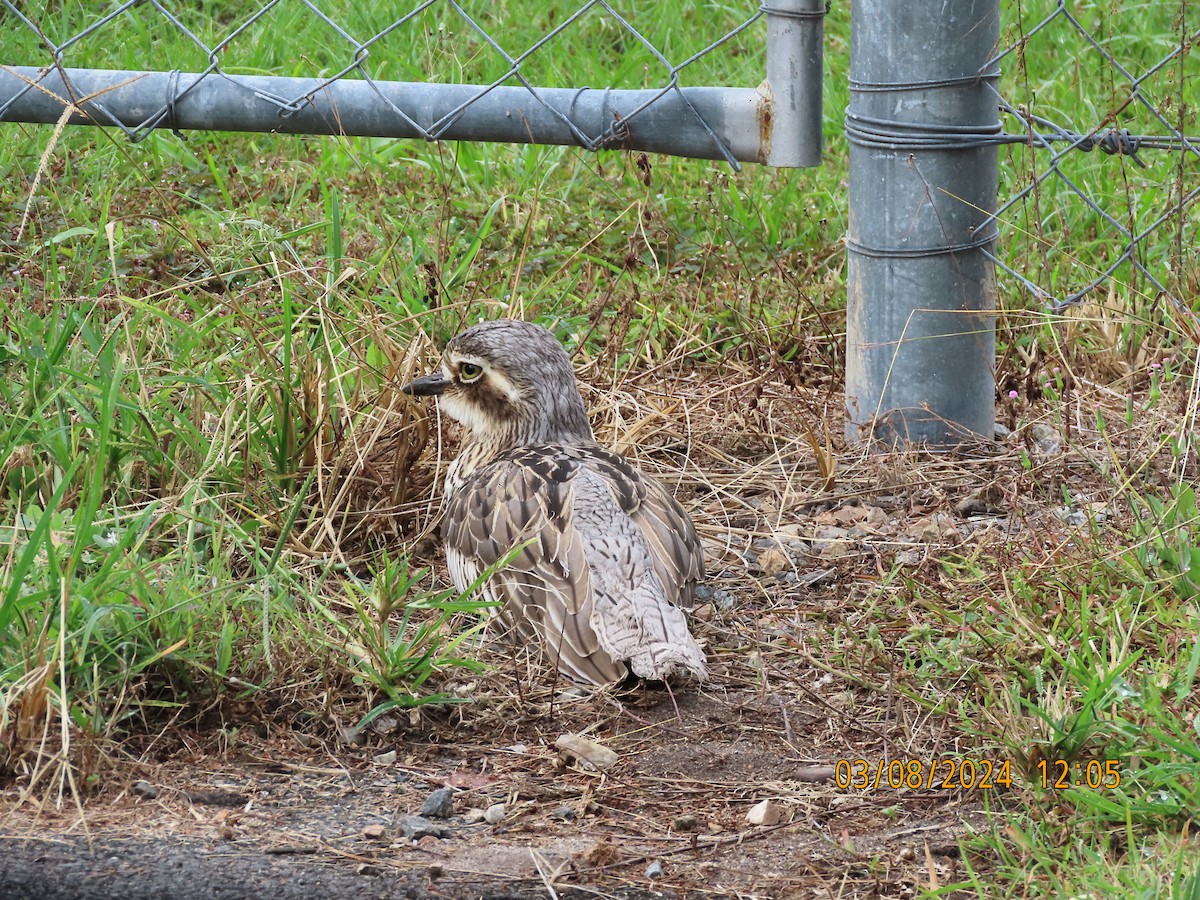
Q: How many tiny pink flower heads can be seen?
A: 11